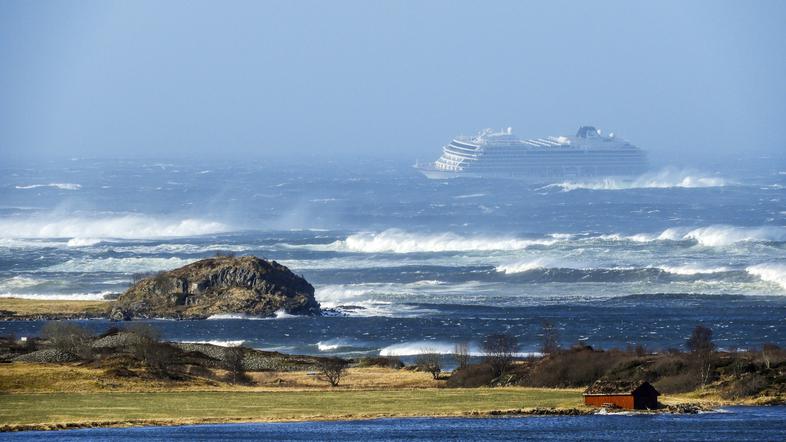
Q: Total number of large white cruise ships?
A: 1